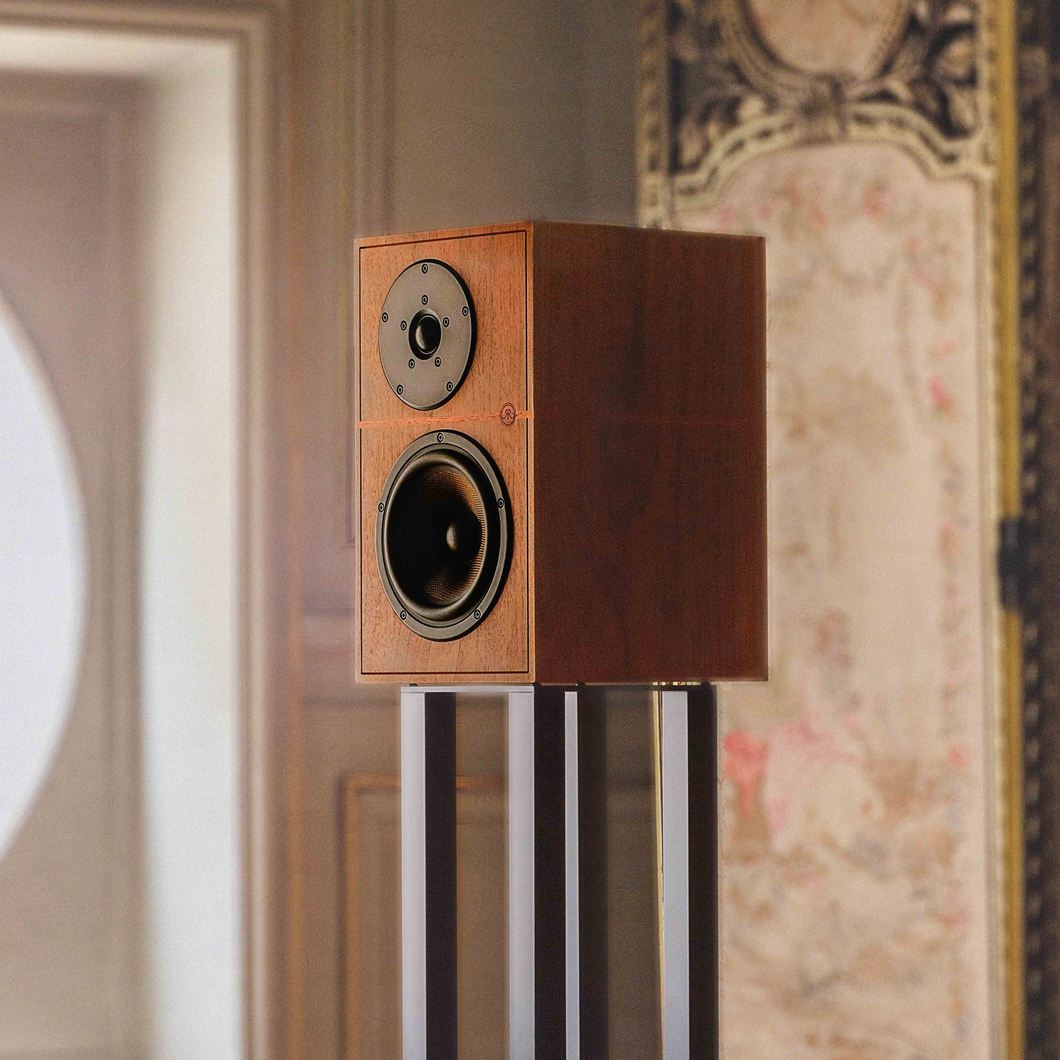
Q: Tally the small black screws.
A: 15